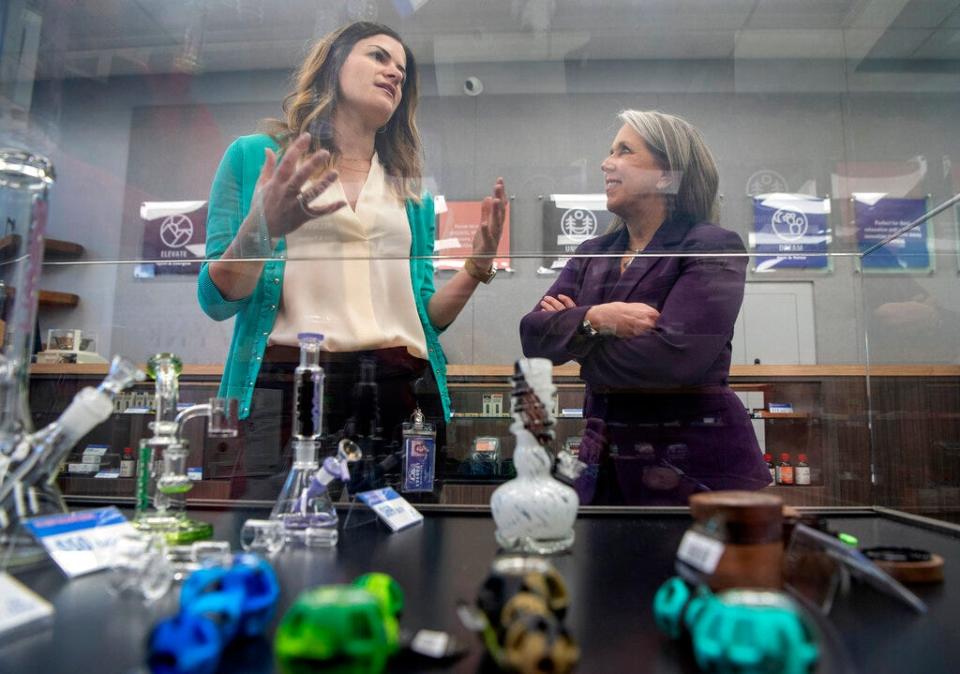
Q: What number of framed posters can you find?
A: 5